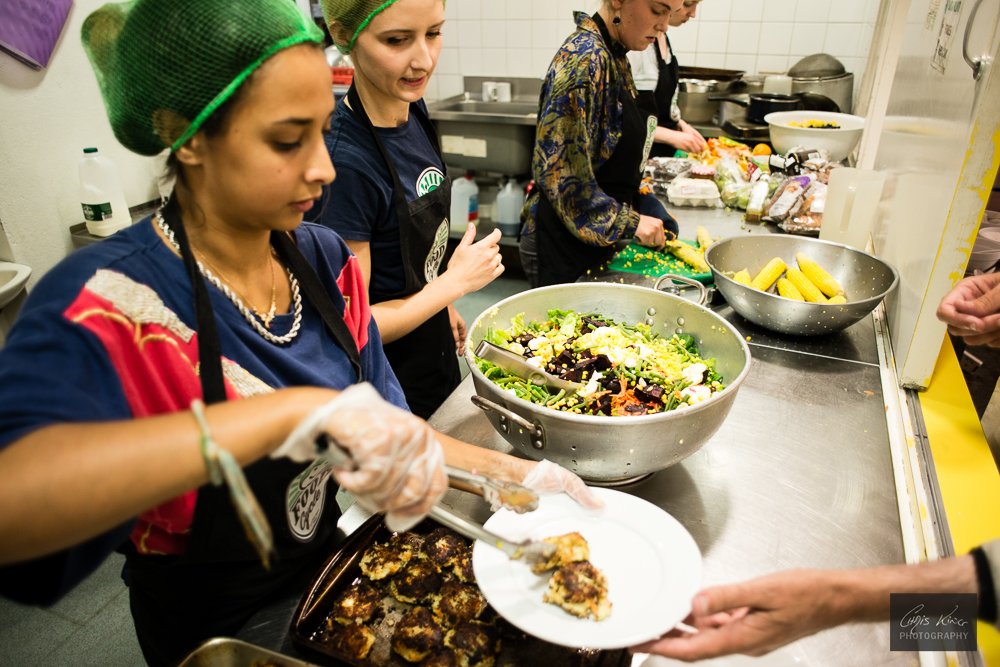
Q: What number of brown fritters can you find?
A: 12